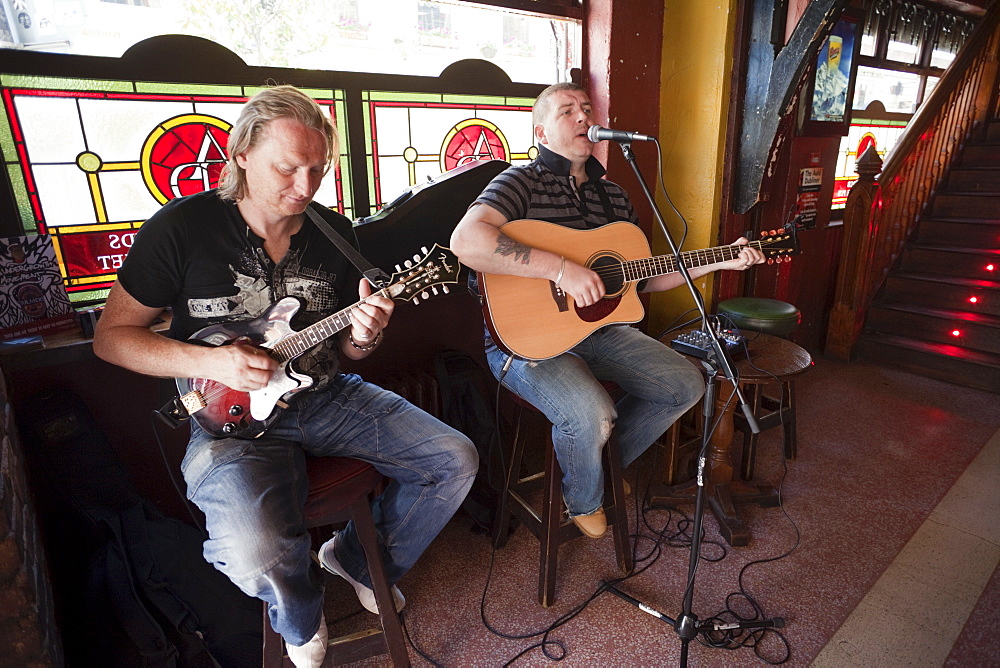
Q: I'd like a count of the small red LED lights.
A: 3